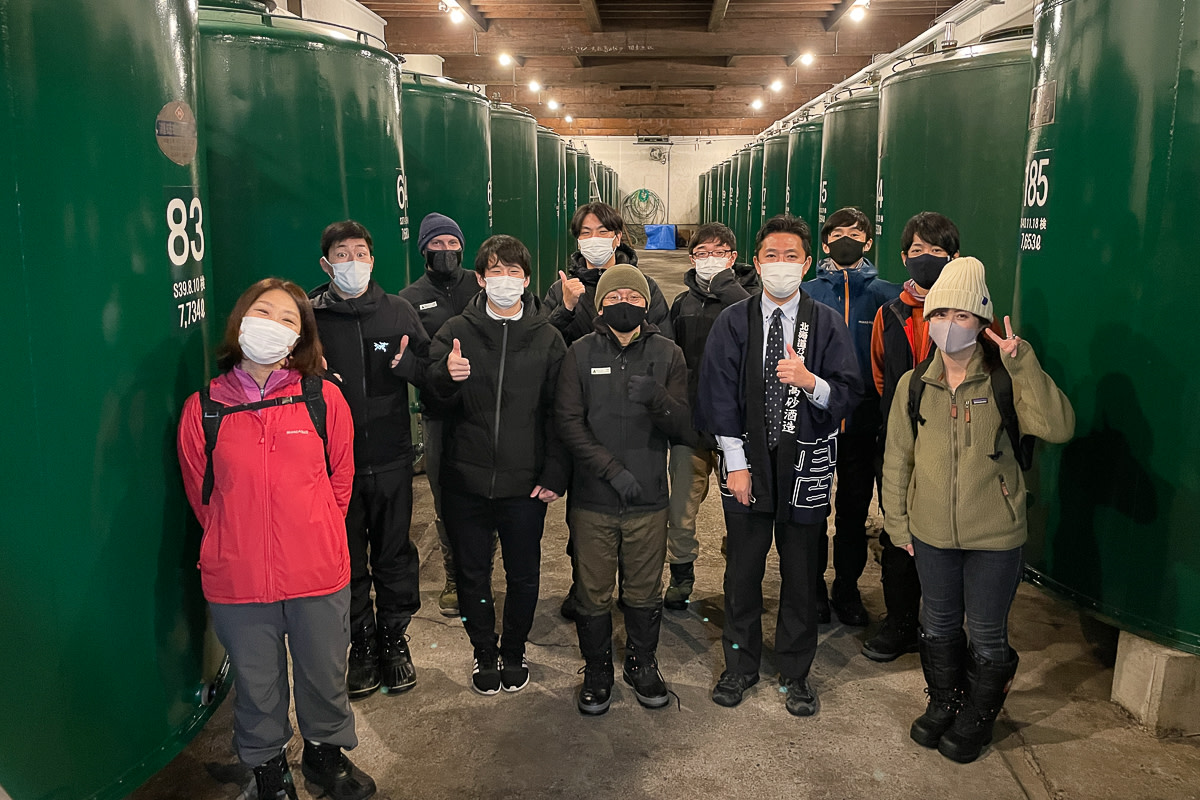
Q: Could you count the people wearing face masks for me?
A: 11